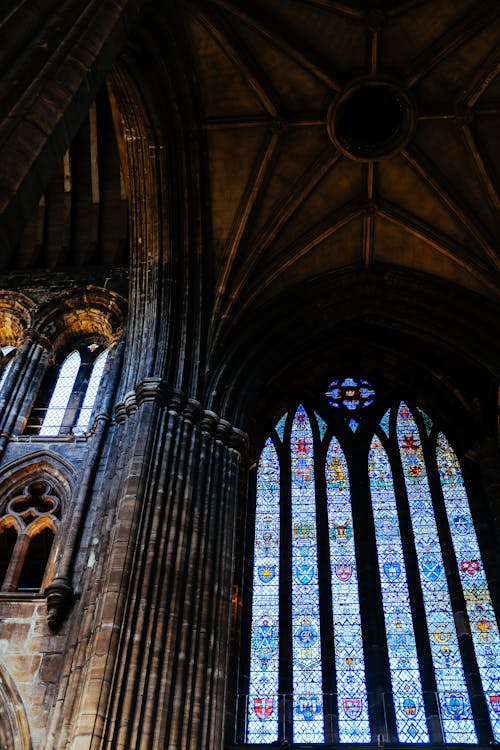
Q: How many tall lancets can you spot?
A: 6